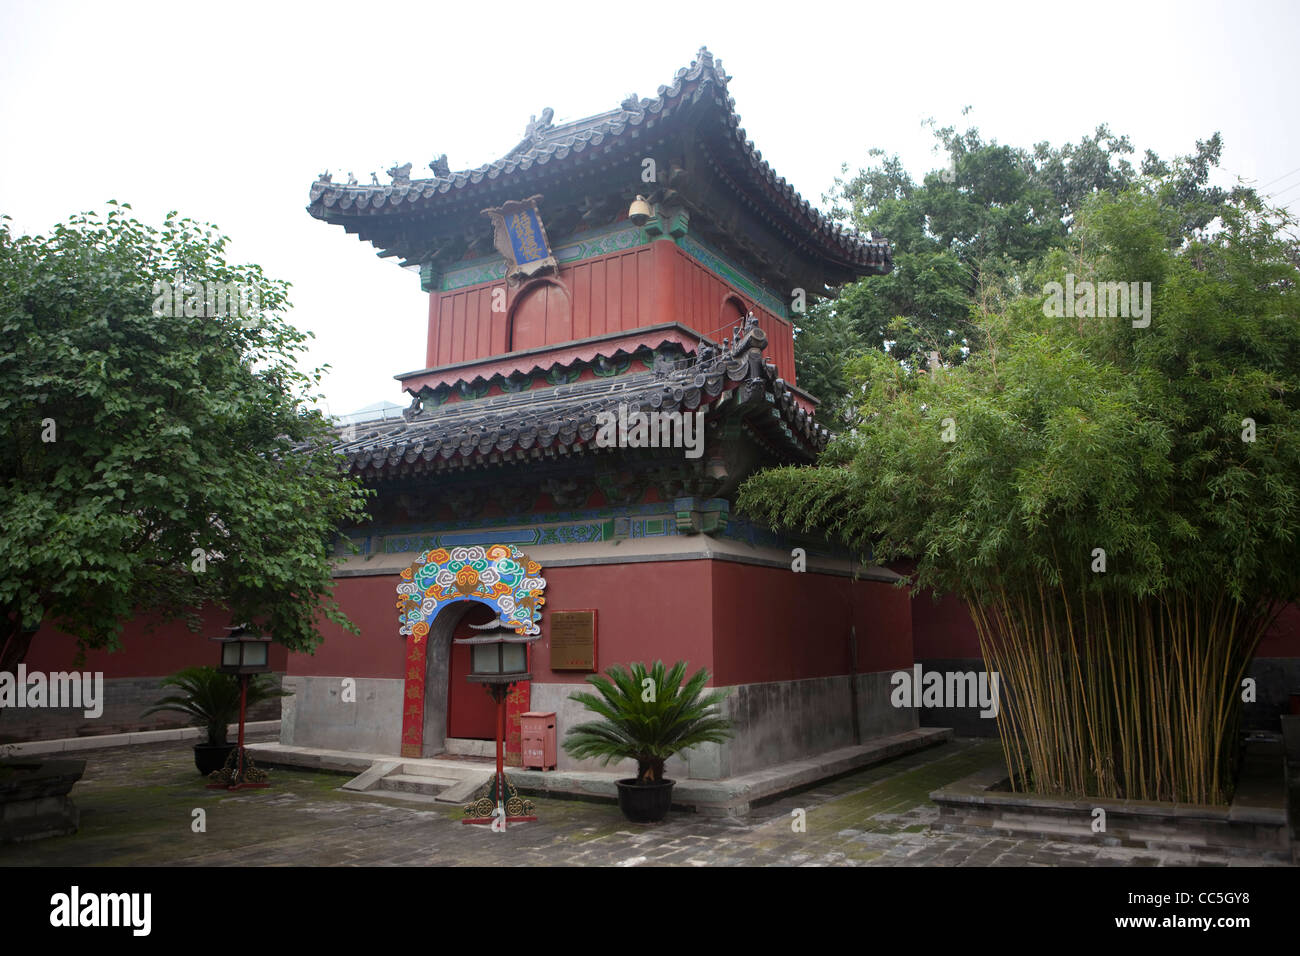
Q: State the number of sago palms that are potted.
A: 2